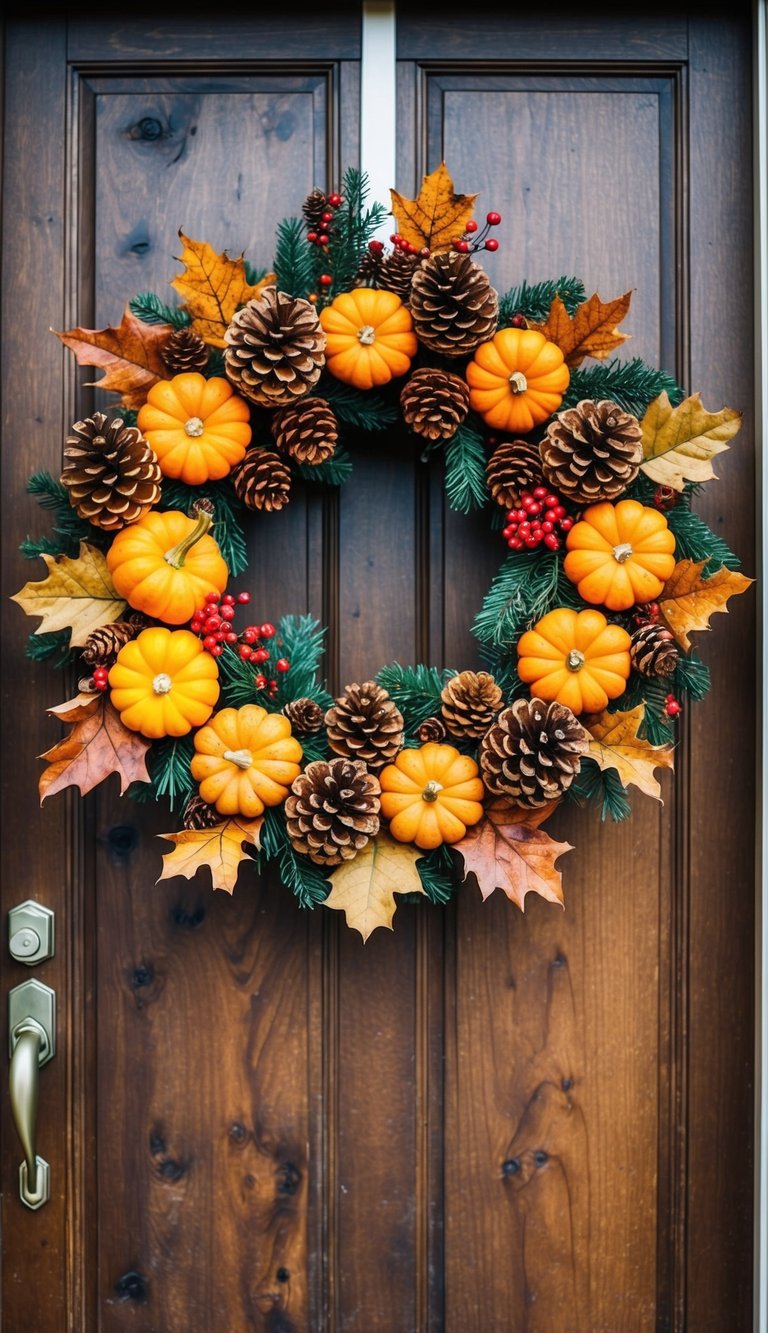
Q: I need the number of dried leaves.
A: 12